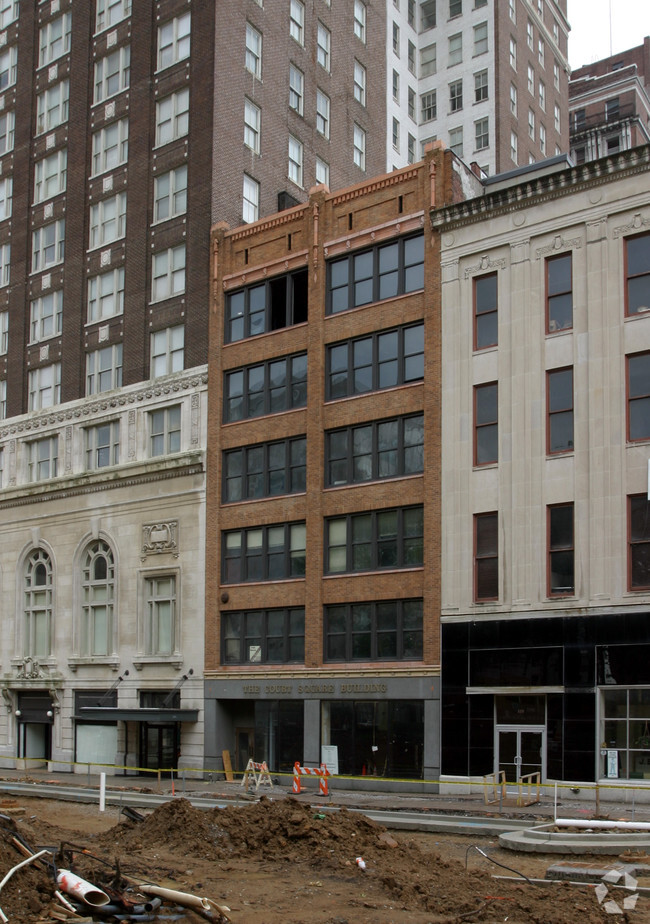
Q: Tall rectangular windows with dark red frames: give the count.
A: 9